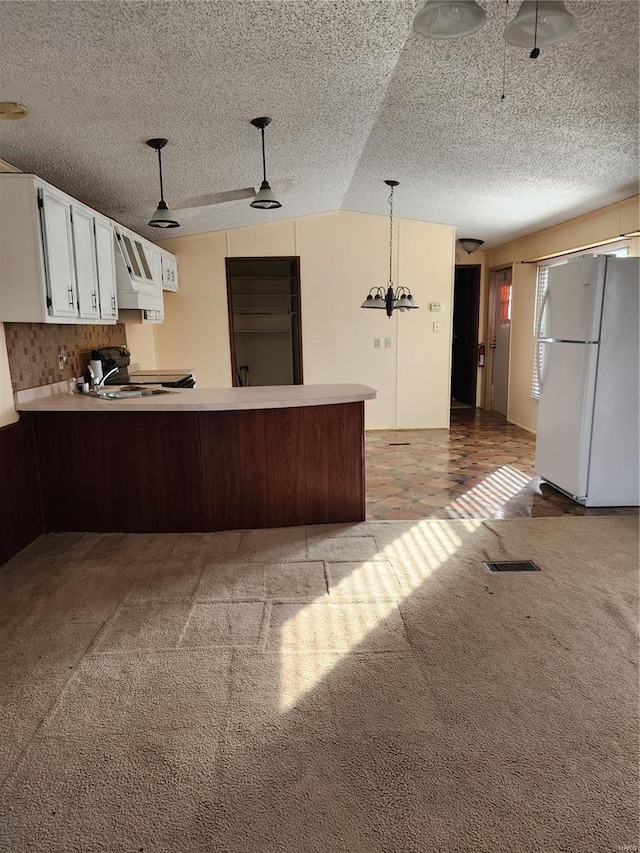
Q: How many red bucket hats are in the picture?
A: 0